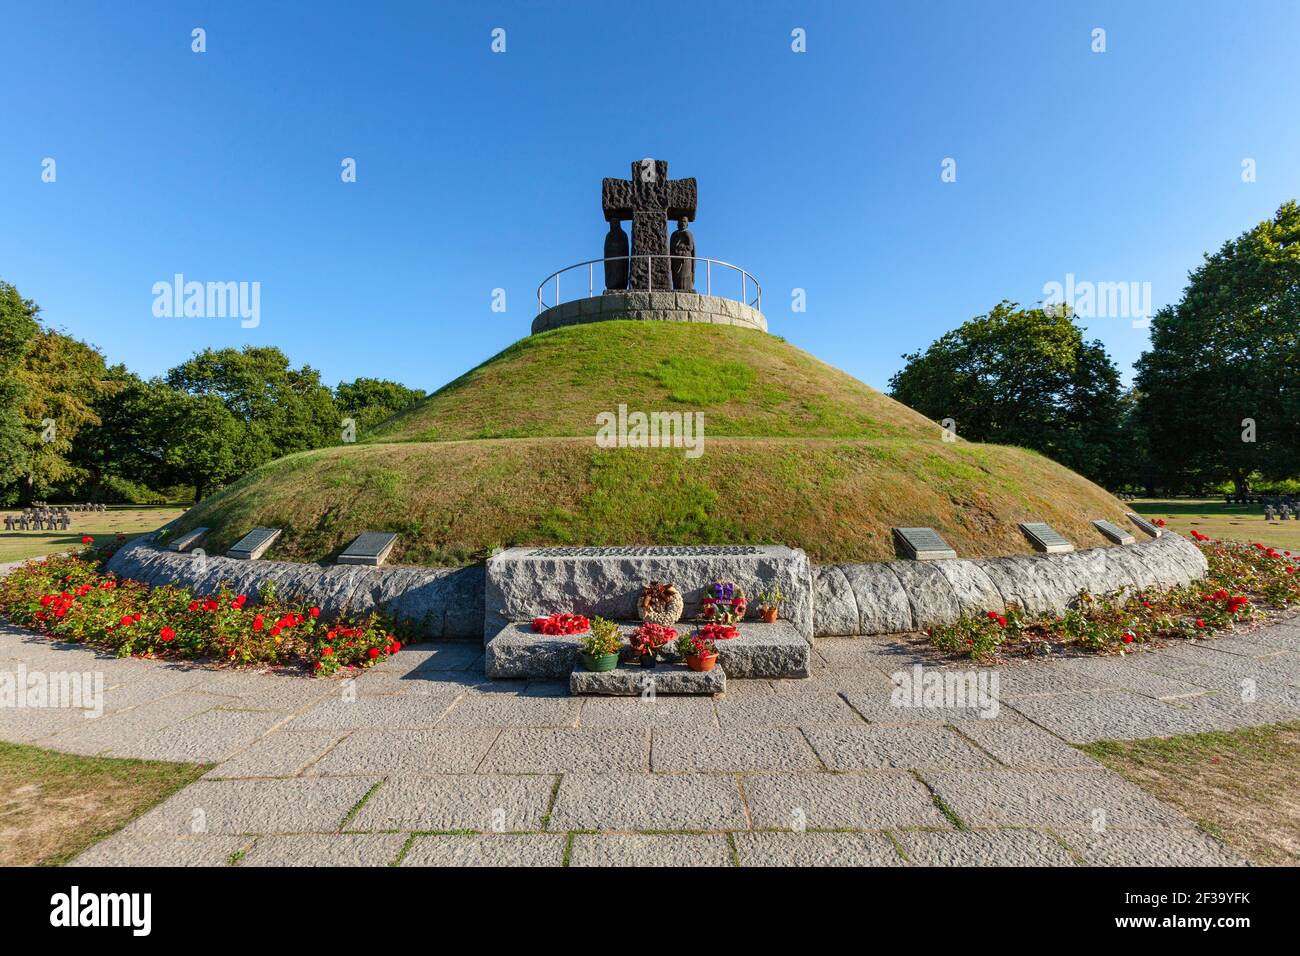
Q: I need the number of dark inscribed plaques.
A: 7